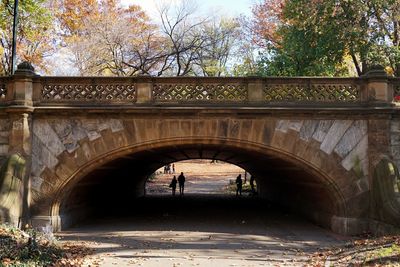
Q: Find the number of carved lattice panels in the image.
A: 3